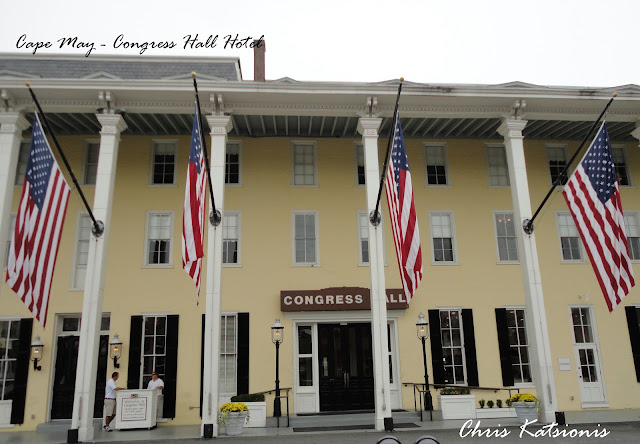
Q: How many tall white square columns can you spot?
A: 5